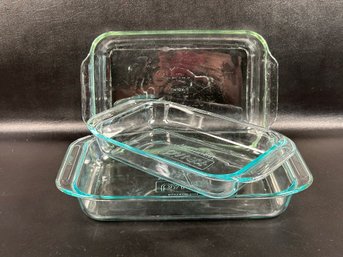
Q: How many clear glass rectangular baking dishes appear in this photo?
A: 3